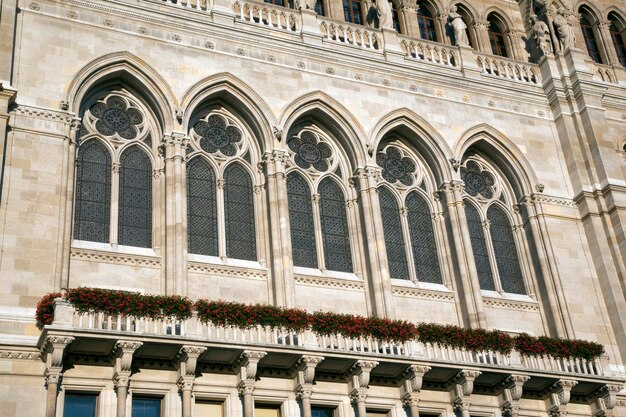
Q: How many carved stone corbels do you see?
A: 11